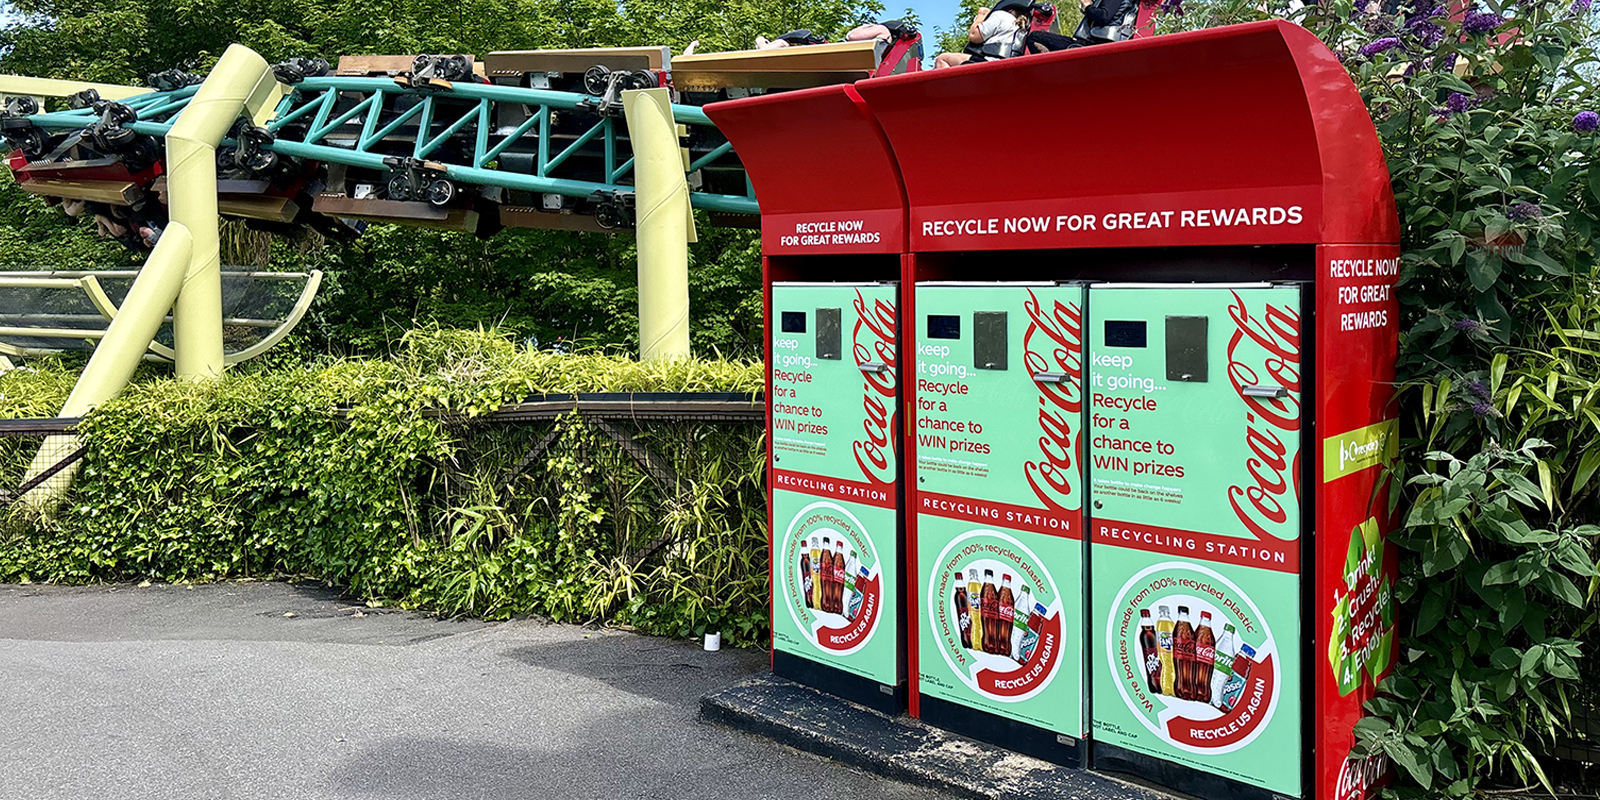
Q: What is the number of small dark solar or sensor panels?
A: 3